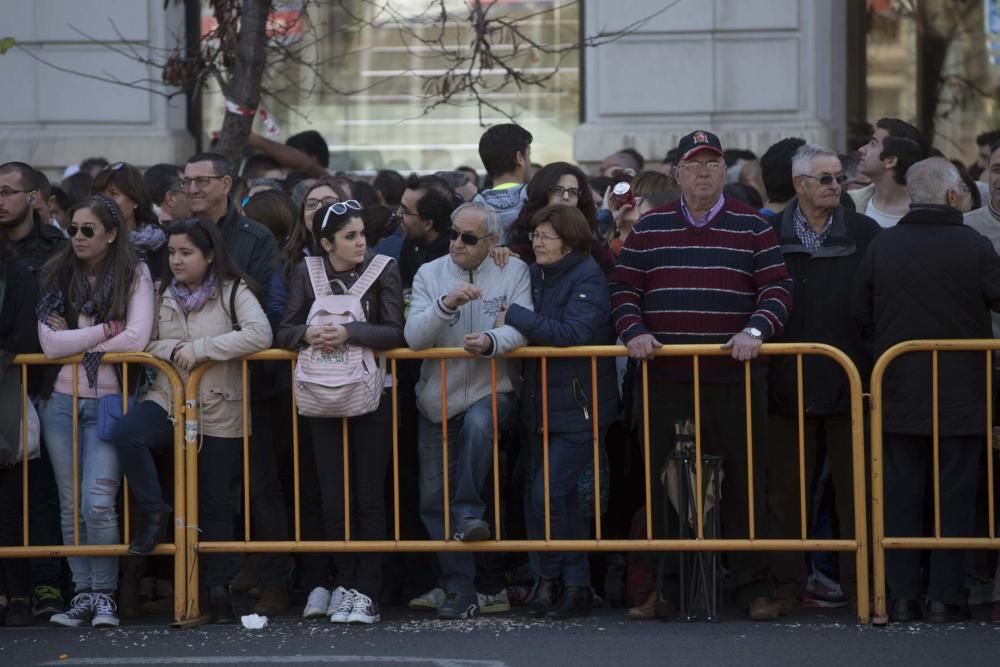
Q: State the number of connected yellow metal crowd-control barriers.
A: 3